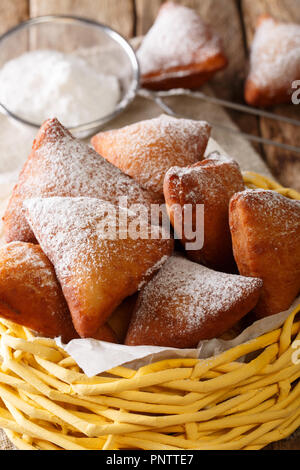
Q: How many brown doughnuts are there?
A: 9